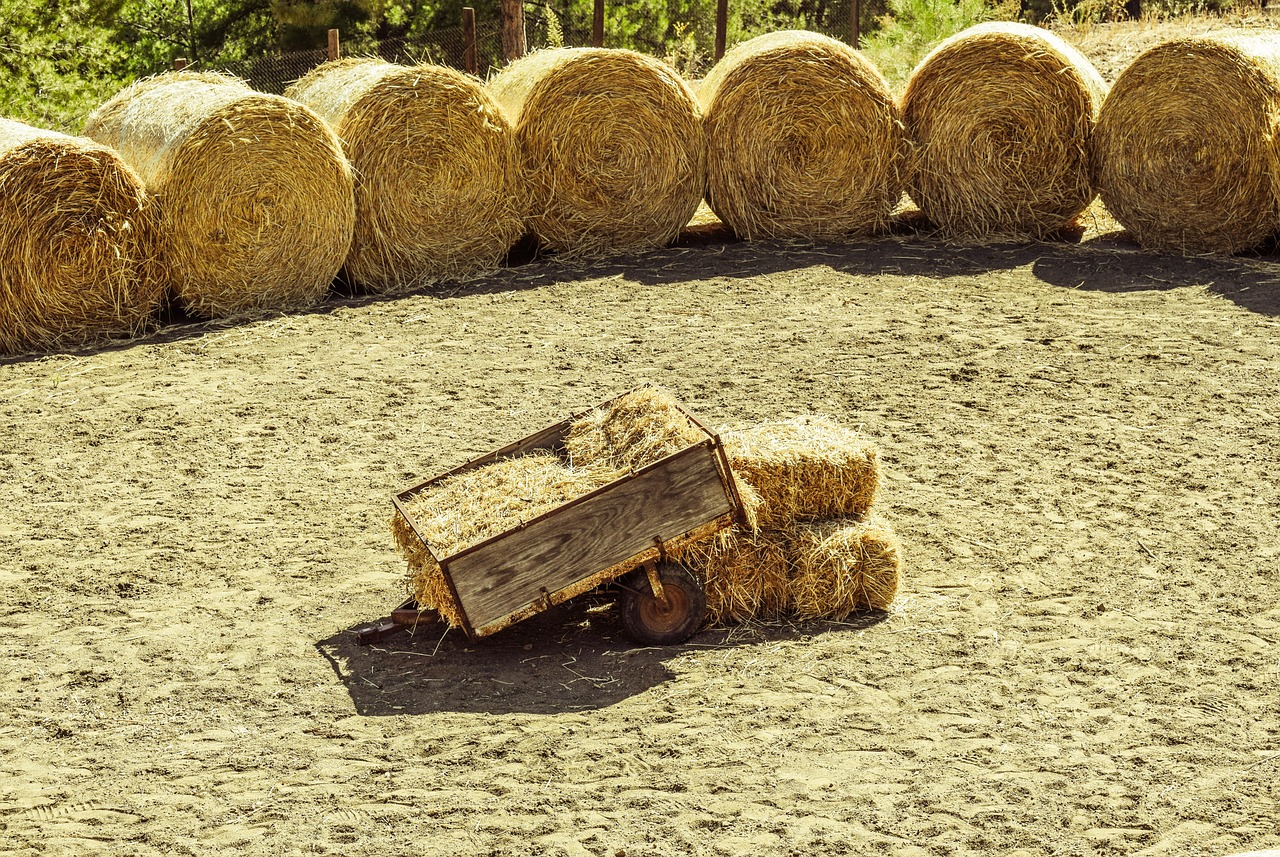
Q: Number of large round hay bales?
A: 7